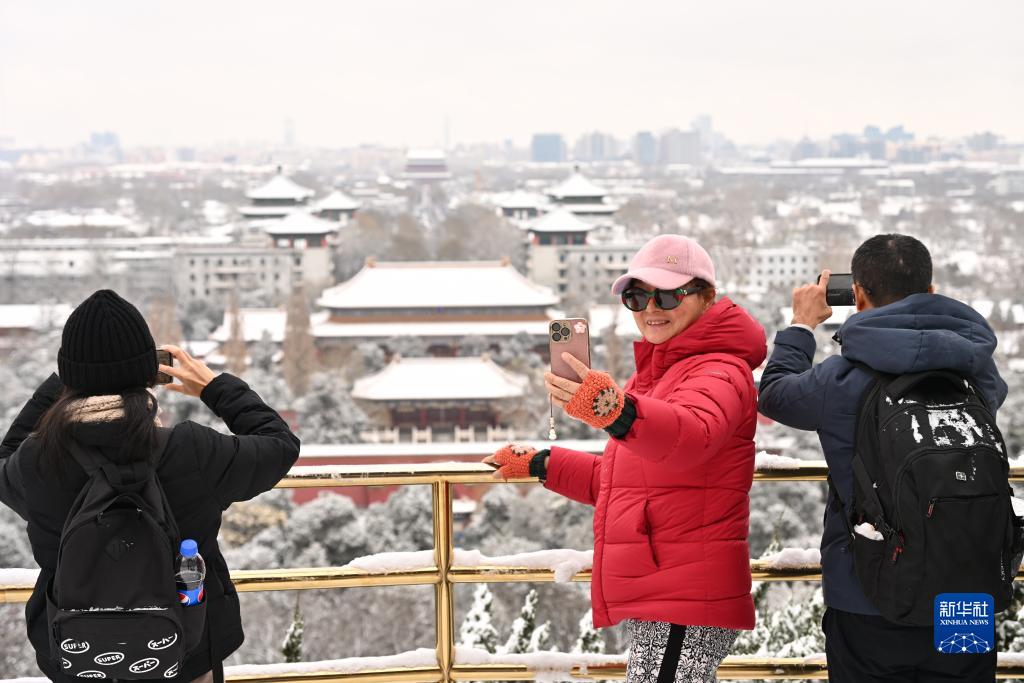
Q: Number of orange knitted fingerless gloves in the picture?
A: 2